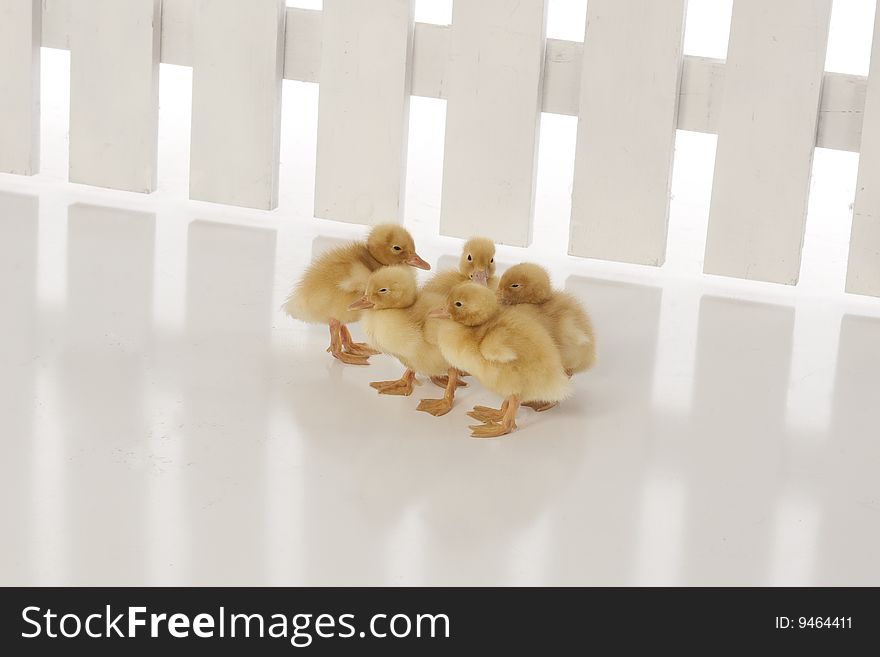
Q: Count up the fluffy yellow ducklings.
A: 5